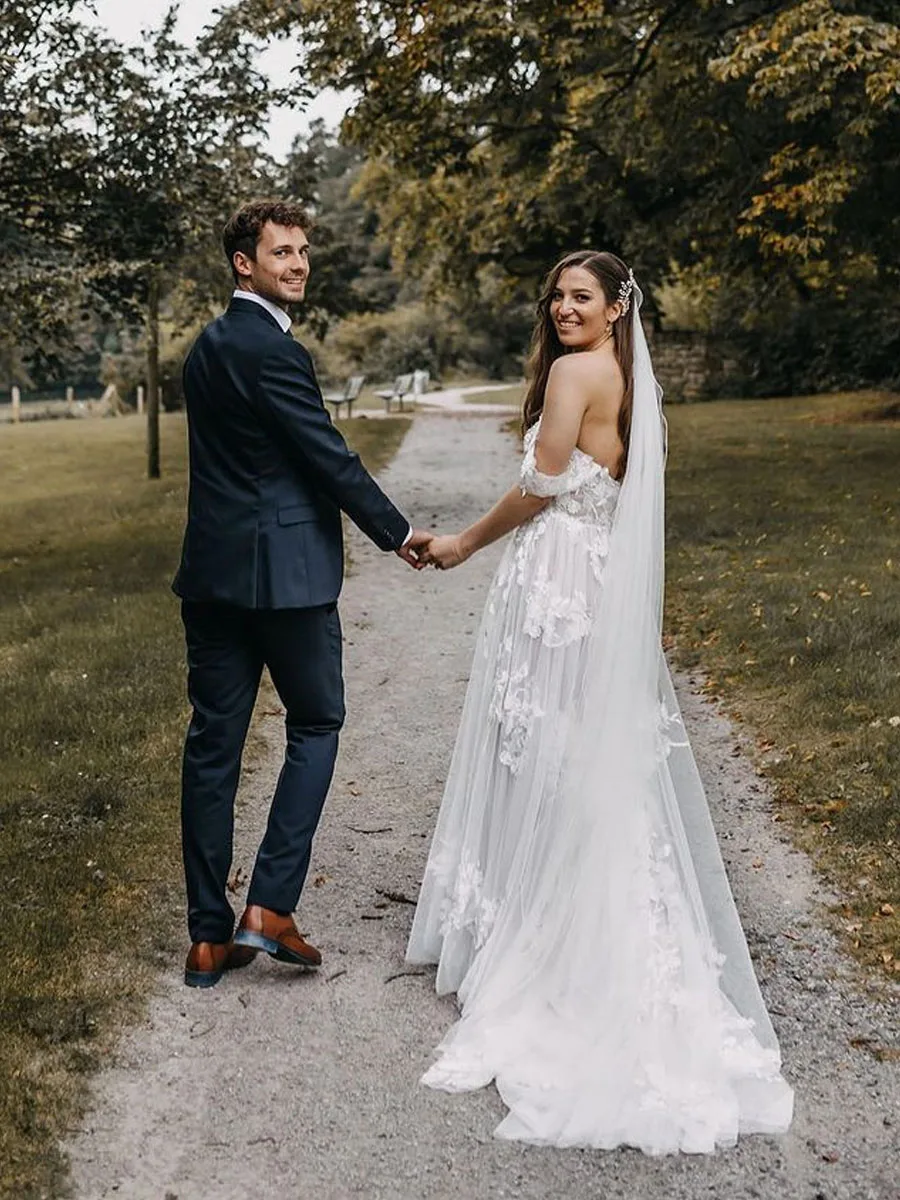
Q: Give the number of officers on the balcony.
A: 0